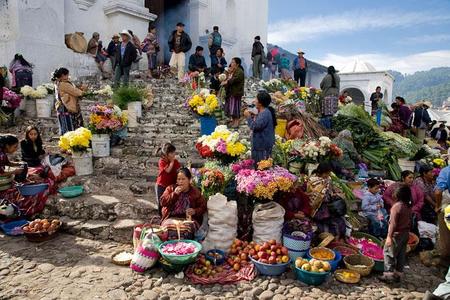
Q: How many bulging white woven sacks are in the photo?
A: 2